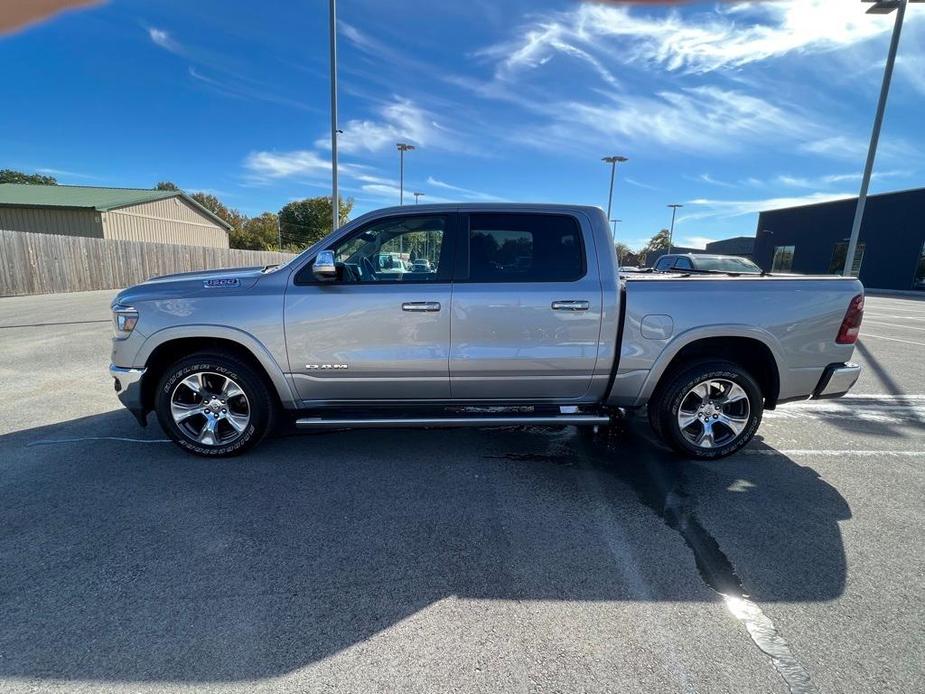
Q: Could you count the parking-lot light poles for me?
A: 7